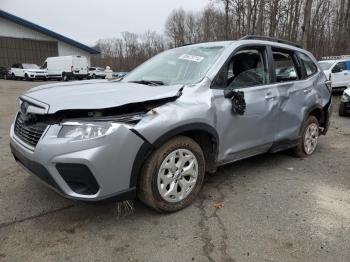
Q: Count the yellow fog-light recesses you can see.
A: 0